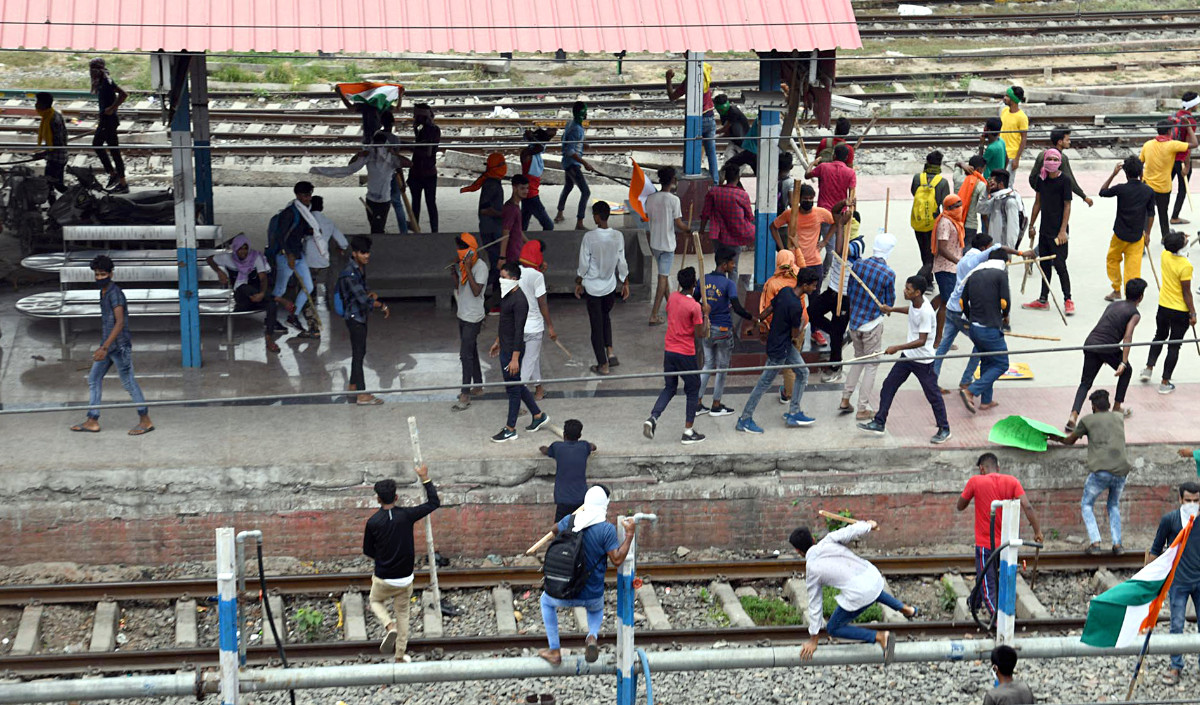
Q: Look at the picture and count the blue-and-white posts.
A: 7